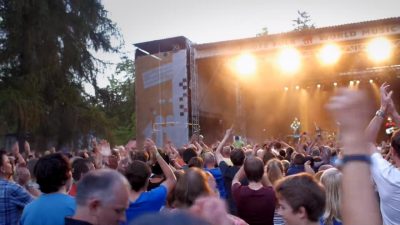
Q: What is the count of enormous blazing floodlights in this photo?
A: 4